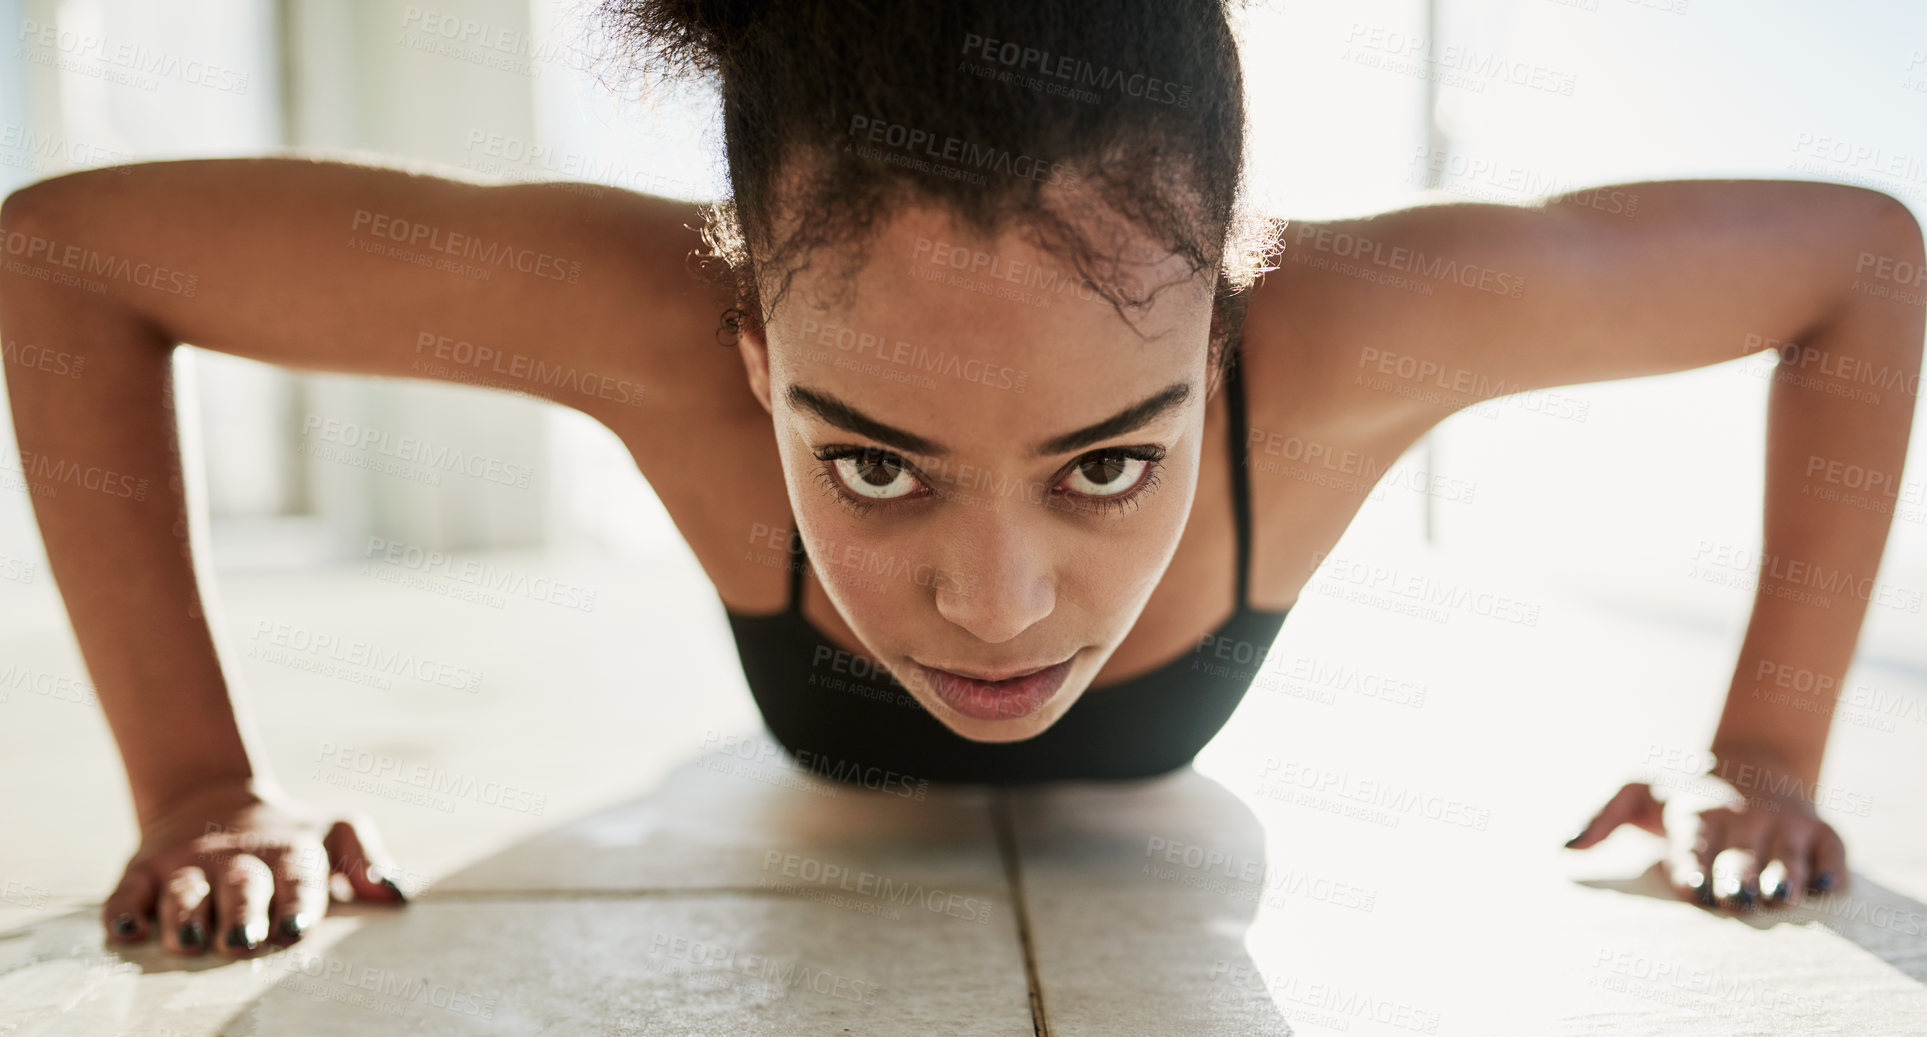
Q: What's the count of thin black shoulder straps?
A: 2